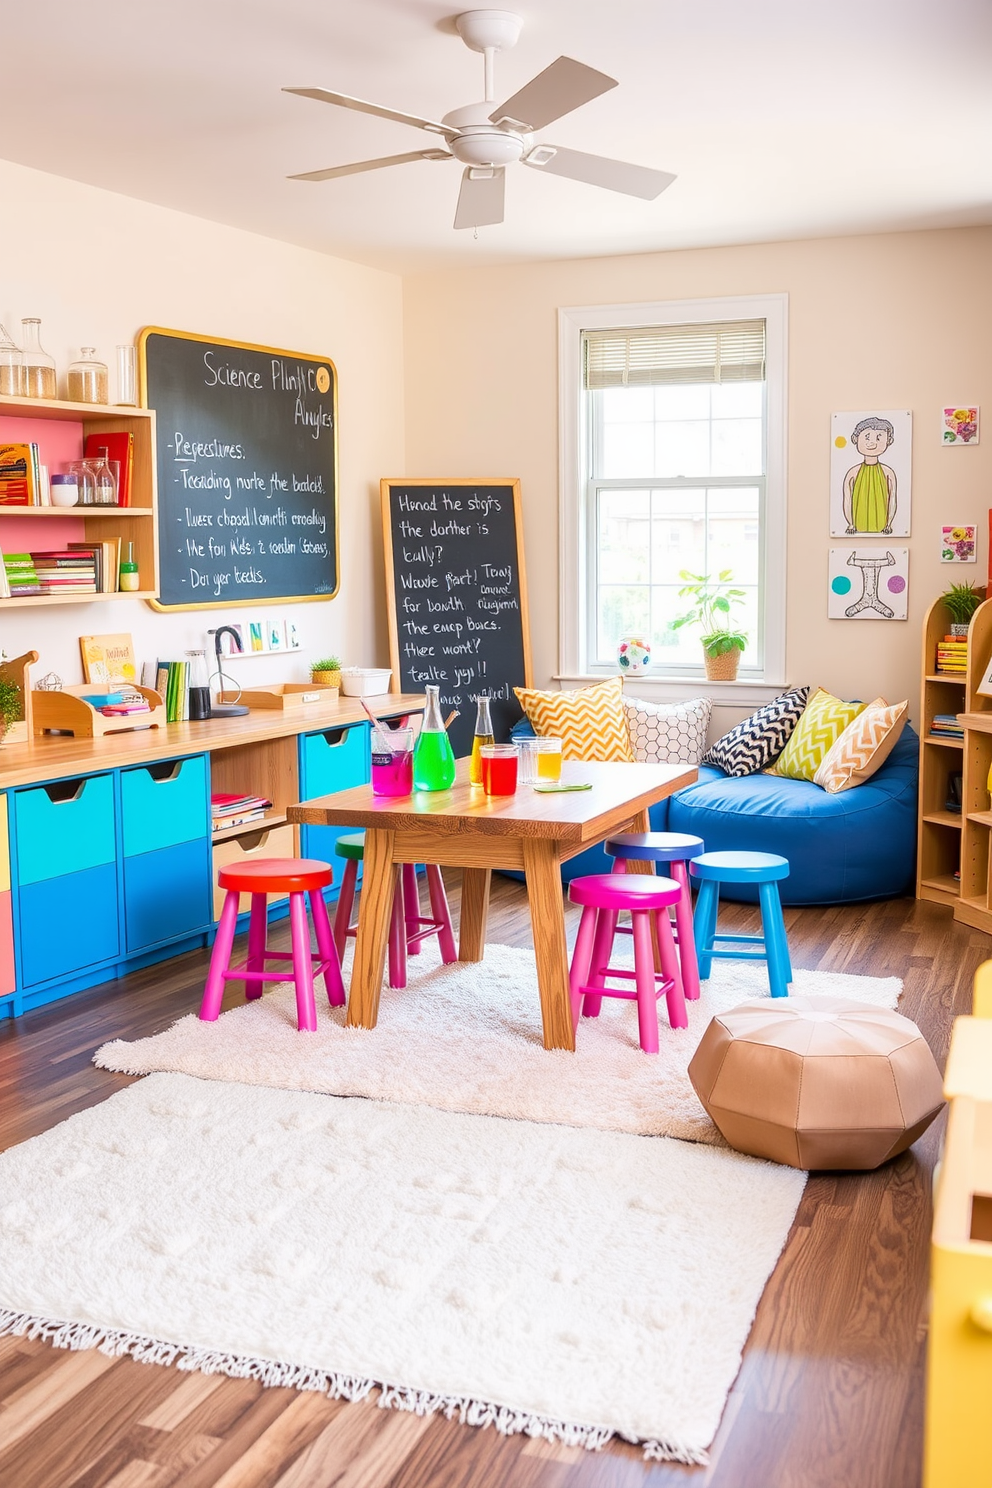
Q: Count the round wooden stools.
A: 5